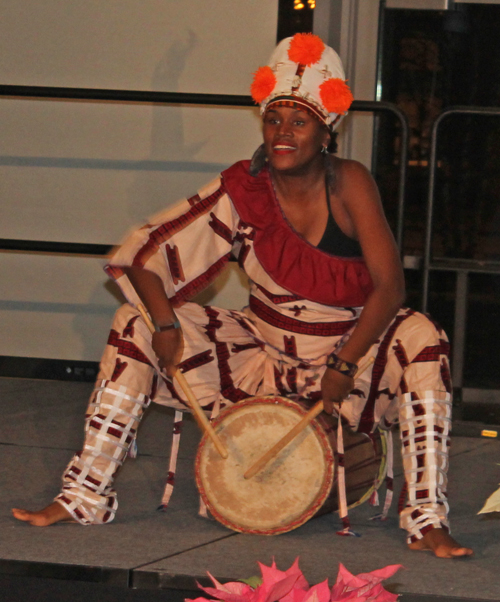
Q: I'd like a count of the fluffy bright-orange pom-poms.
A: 3